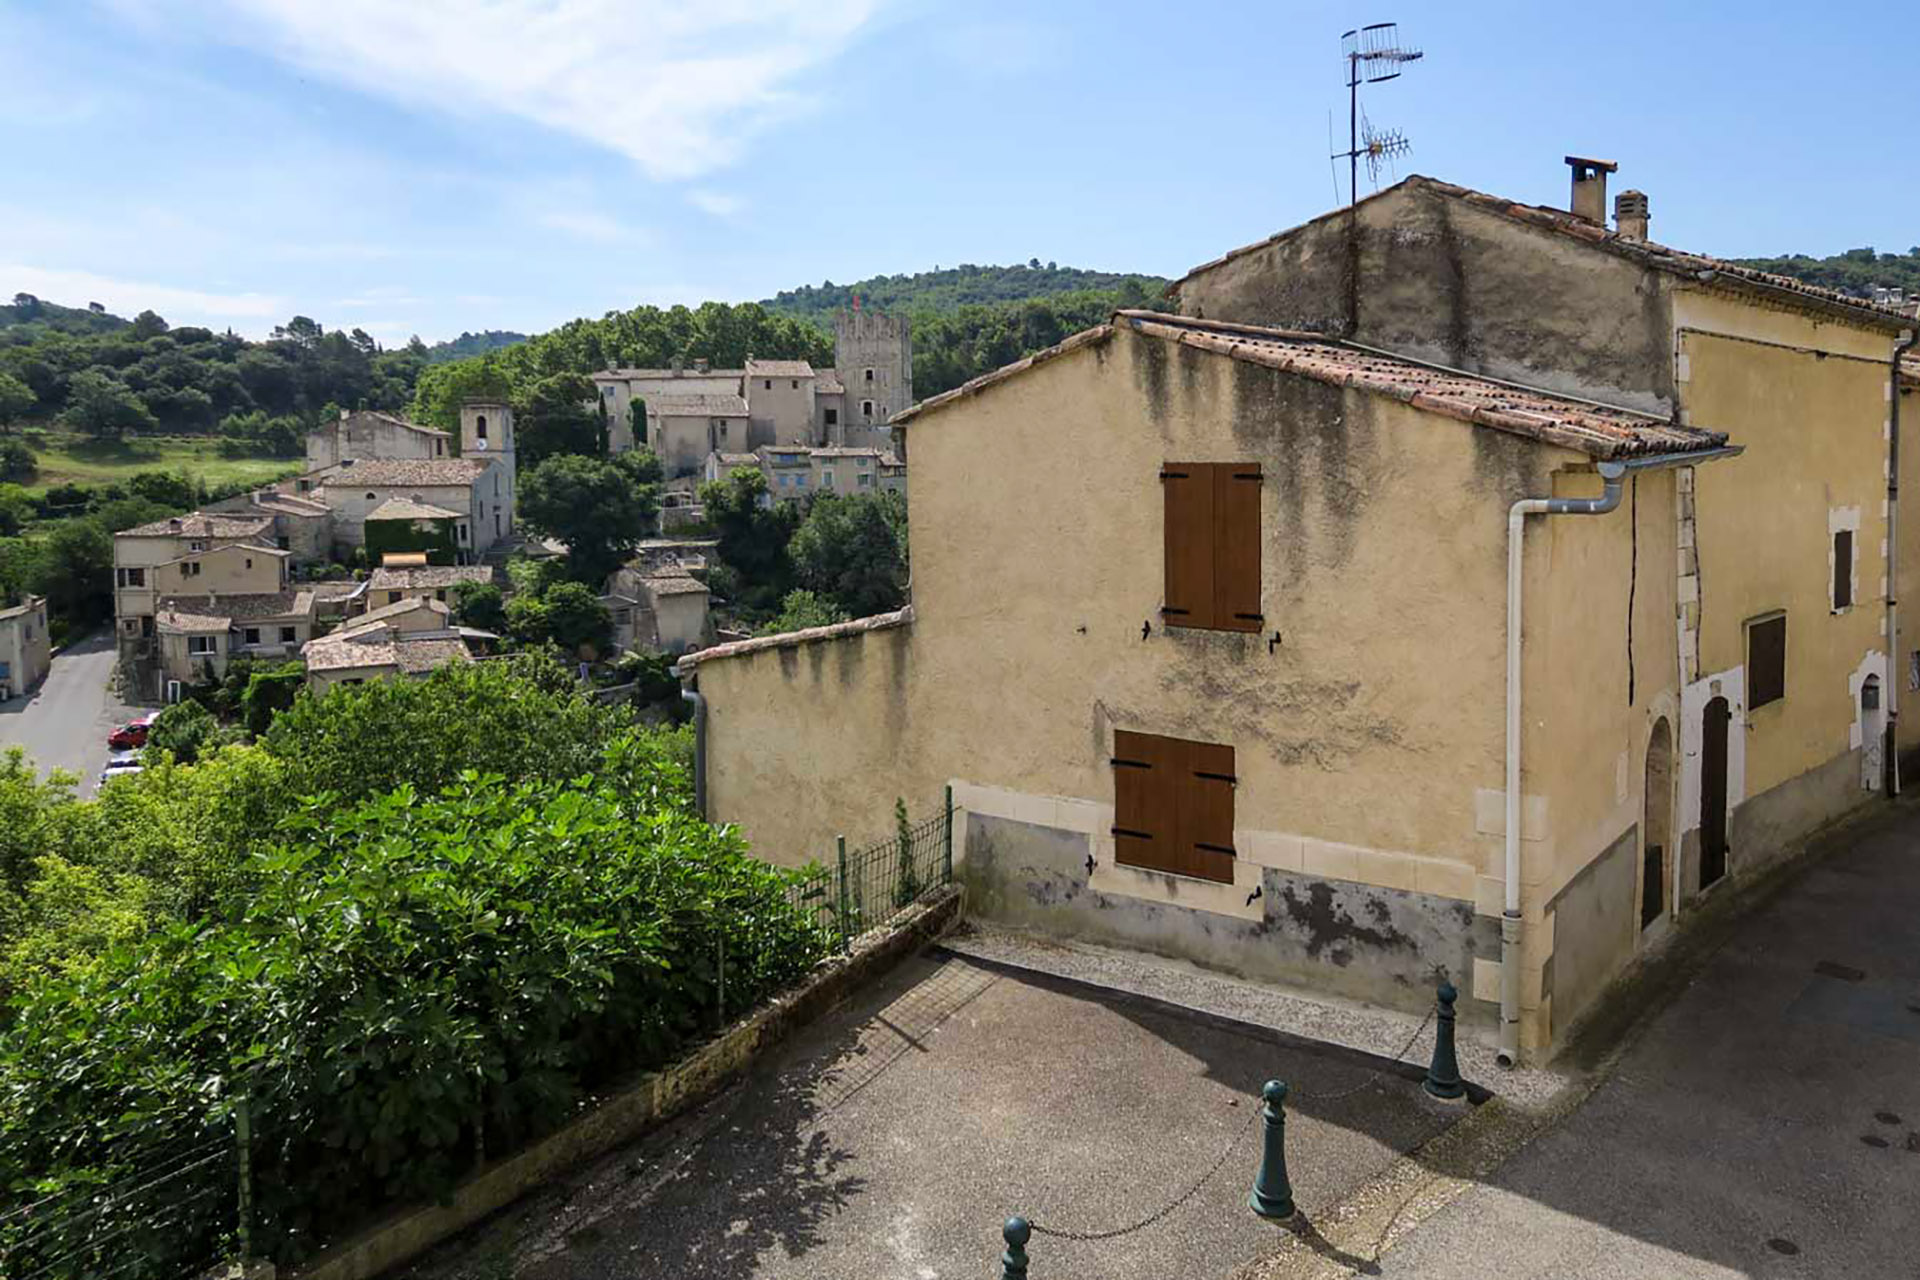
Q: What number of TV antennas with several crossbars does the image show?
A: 2